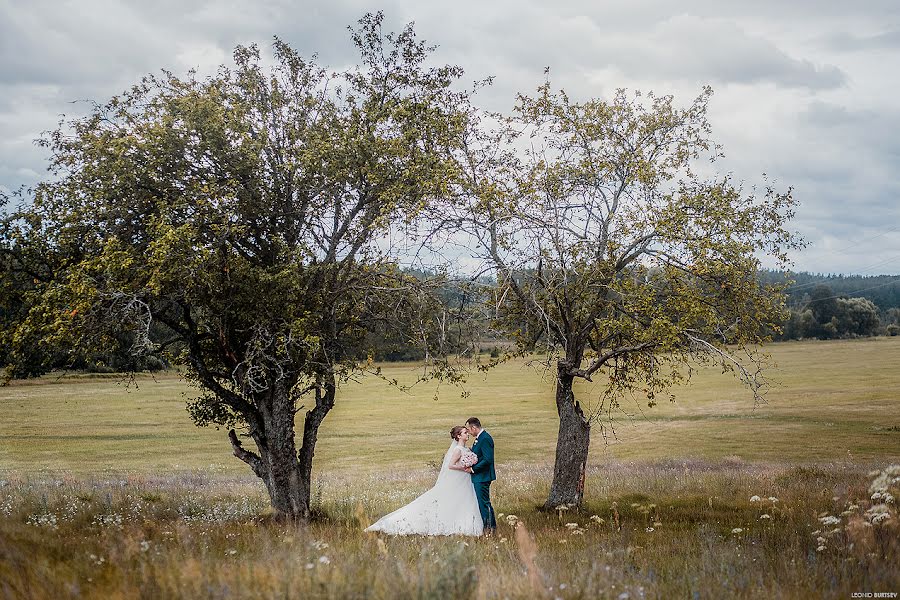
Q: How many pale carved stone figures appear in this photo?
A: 0